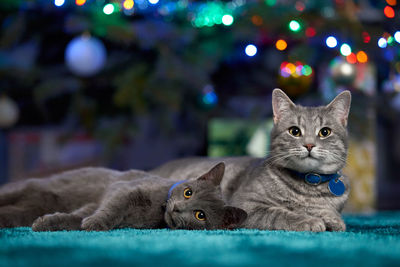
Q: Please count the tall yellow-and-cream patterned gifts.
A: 1